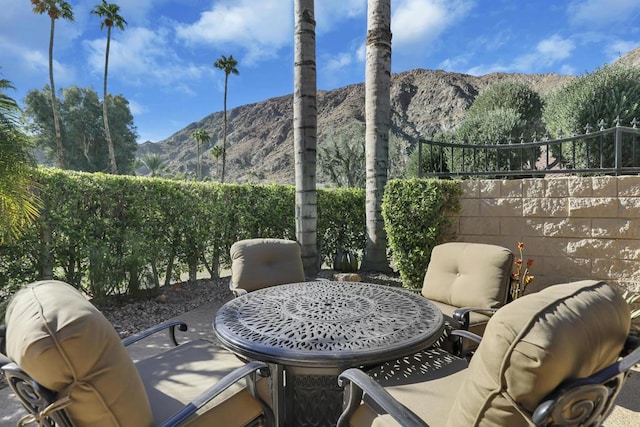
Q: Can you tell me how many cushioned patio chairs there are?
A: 4